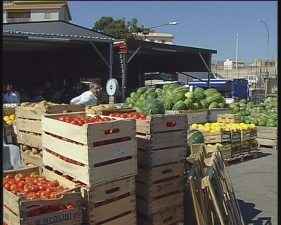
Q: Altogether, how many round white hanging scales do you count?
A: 1